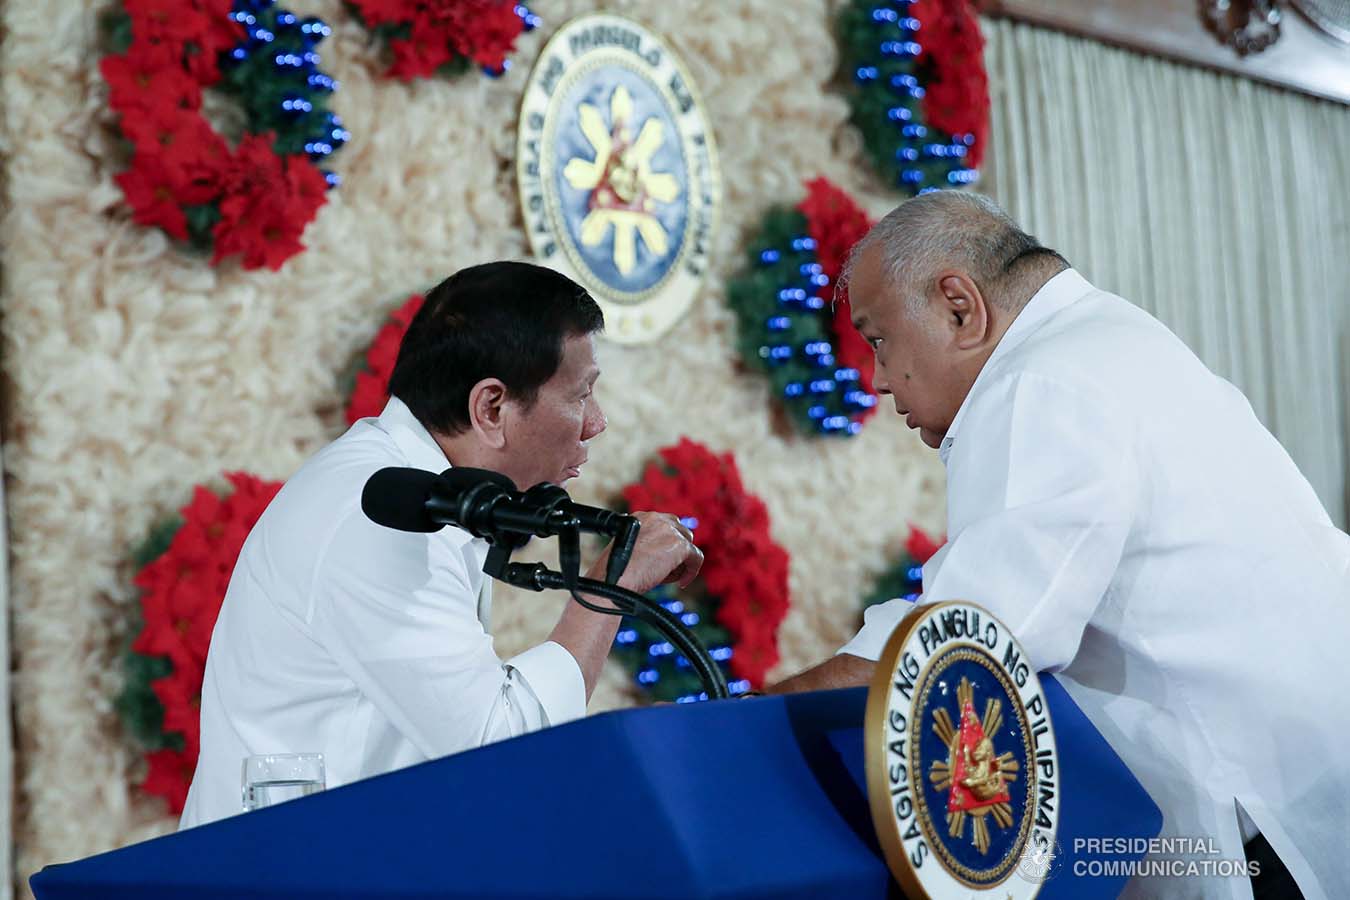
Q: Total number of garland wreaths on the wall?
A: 8